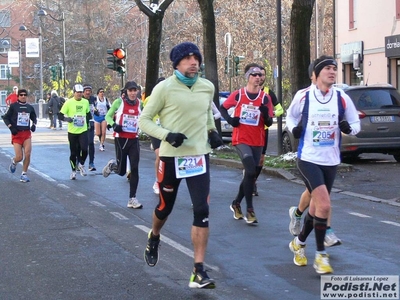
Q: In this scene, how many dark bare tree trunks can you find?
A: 3